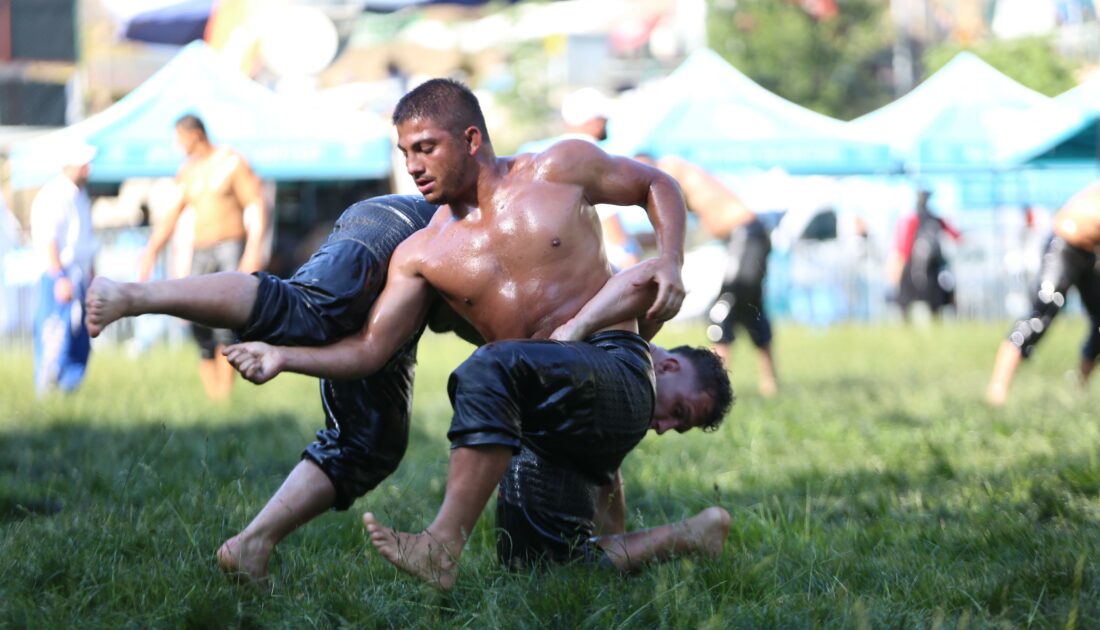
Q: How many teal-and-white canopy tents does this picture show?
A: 4